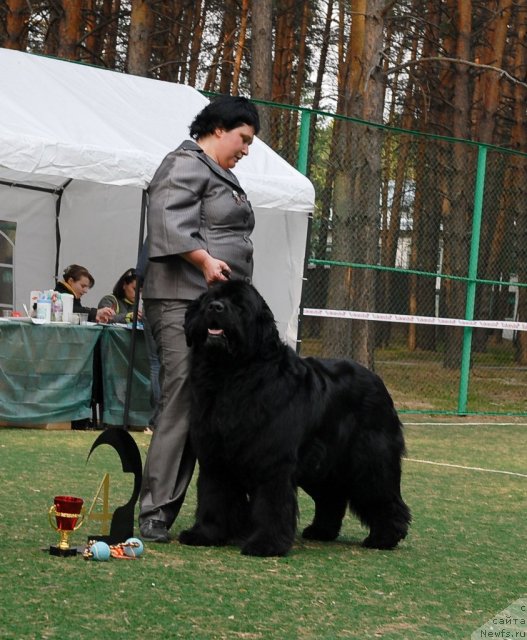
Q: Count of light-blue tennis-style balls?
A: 2